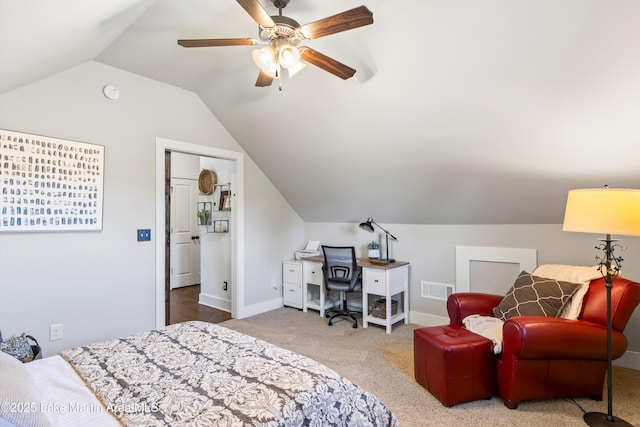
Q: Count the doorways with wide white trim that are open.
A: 1